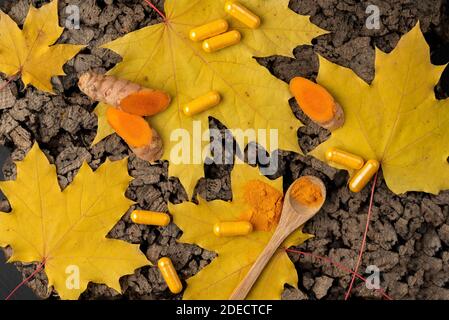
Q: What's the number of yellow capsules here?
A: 9